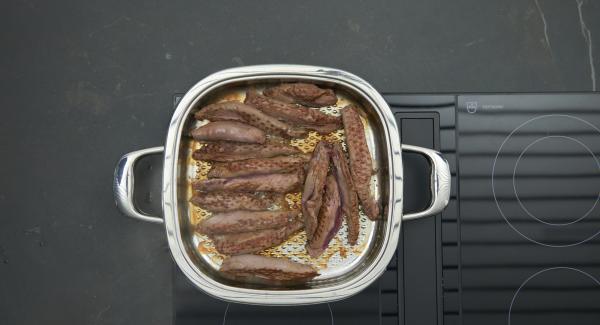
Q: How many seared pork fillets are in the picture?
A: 15